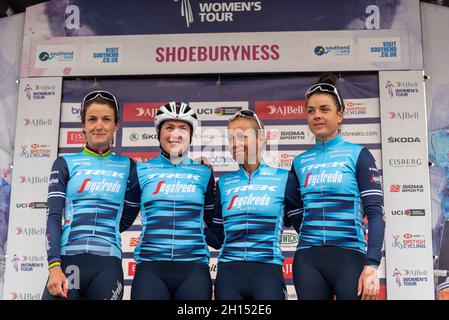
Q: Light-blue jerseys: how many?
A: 4